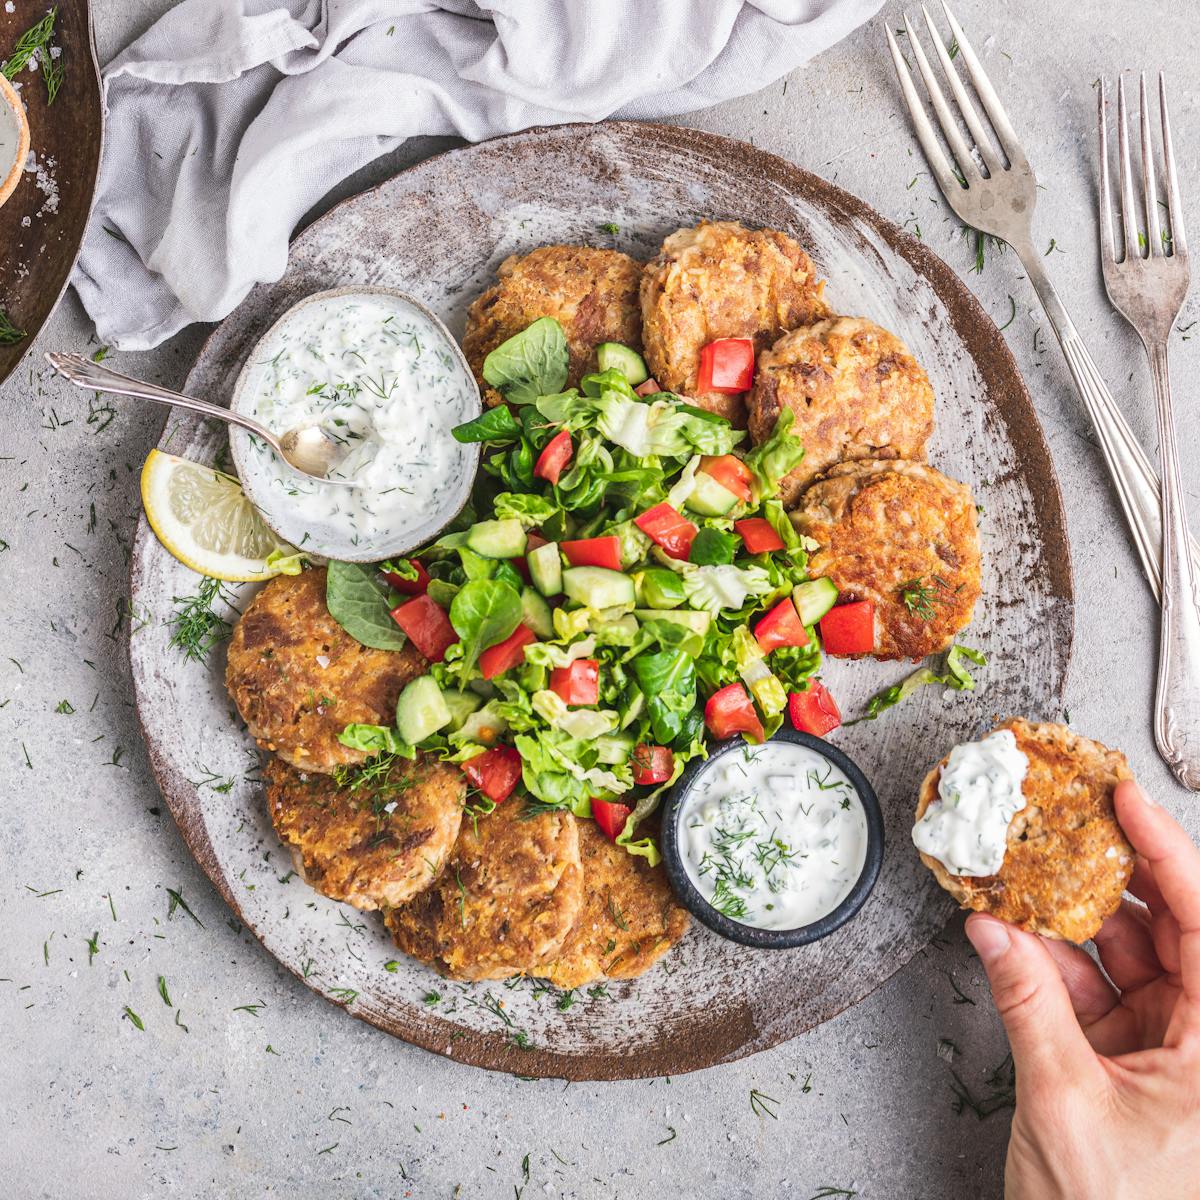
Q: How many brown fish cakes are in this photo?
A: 9